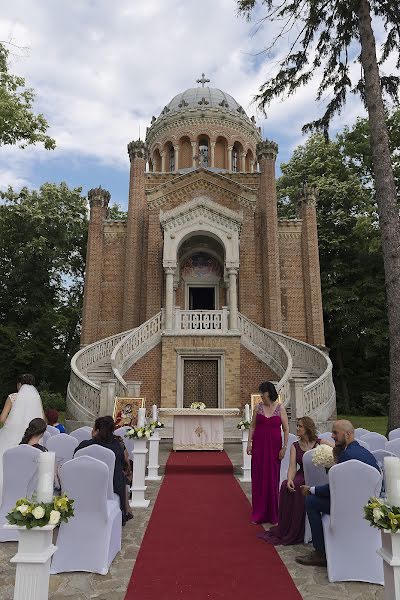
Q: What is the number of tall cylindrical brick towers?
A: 4